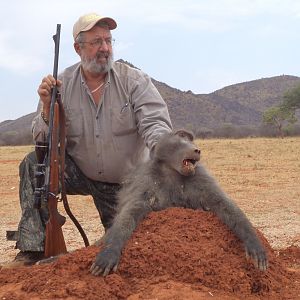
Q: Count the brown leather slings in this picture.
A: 1